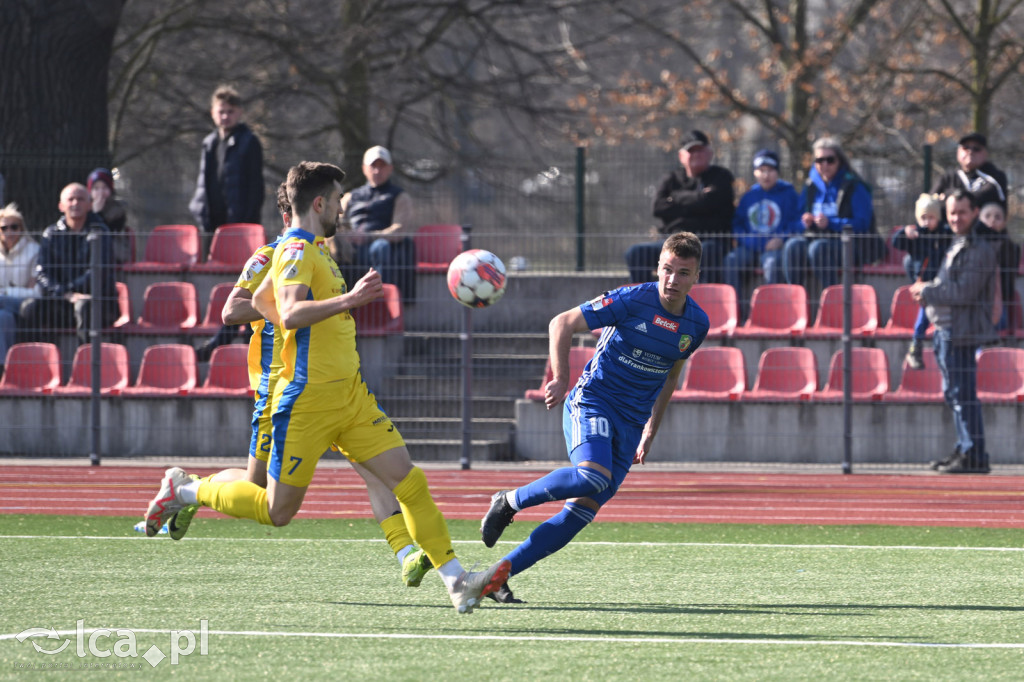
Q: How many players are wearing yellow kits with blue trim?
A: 2